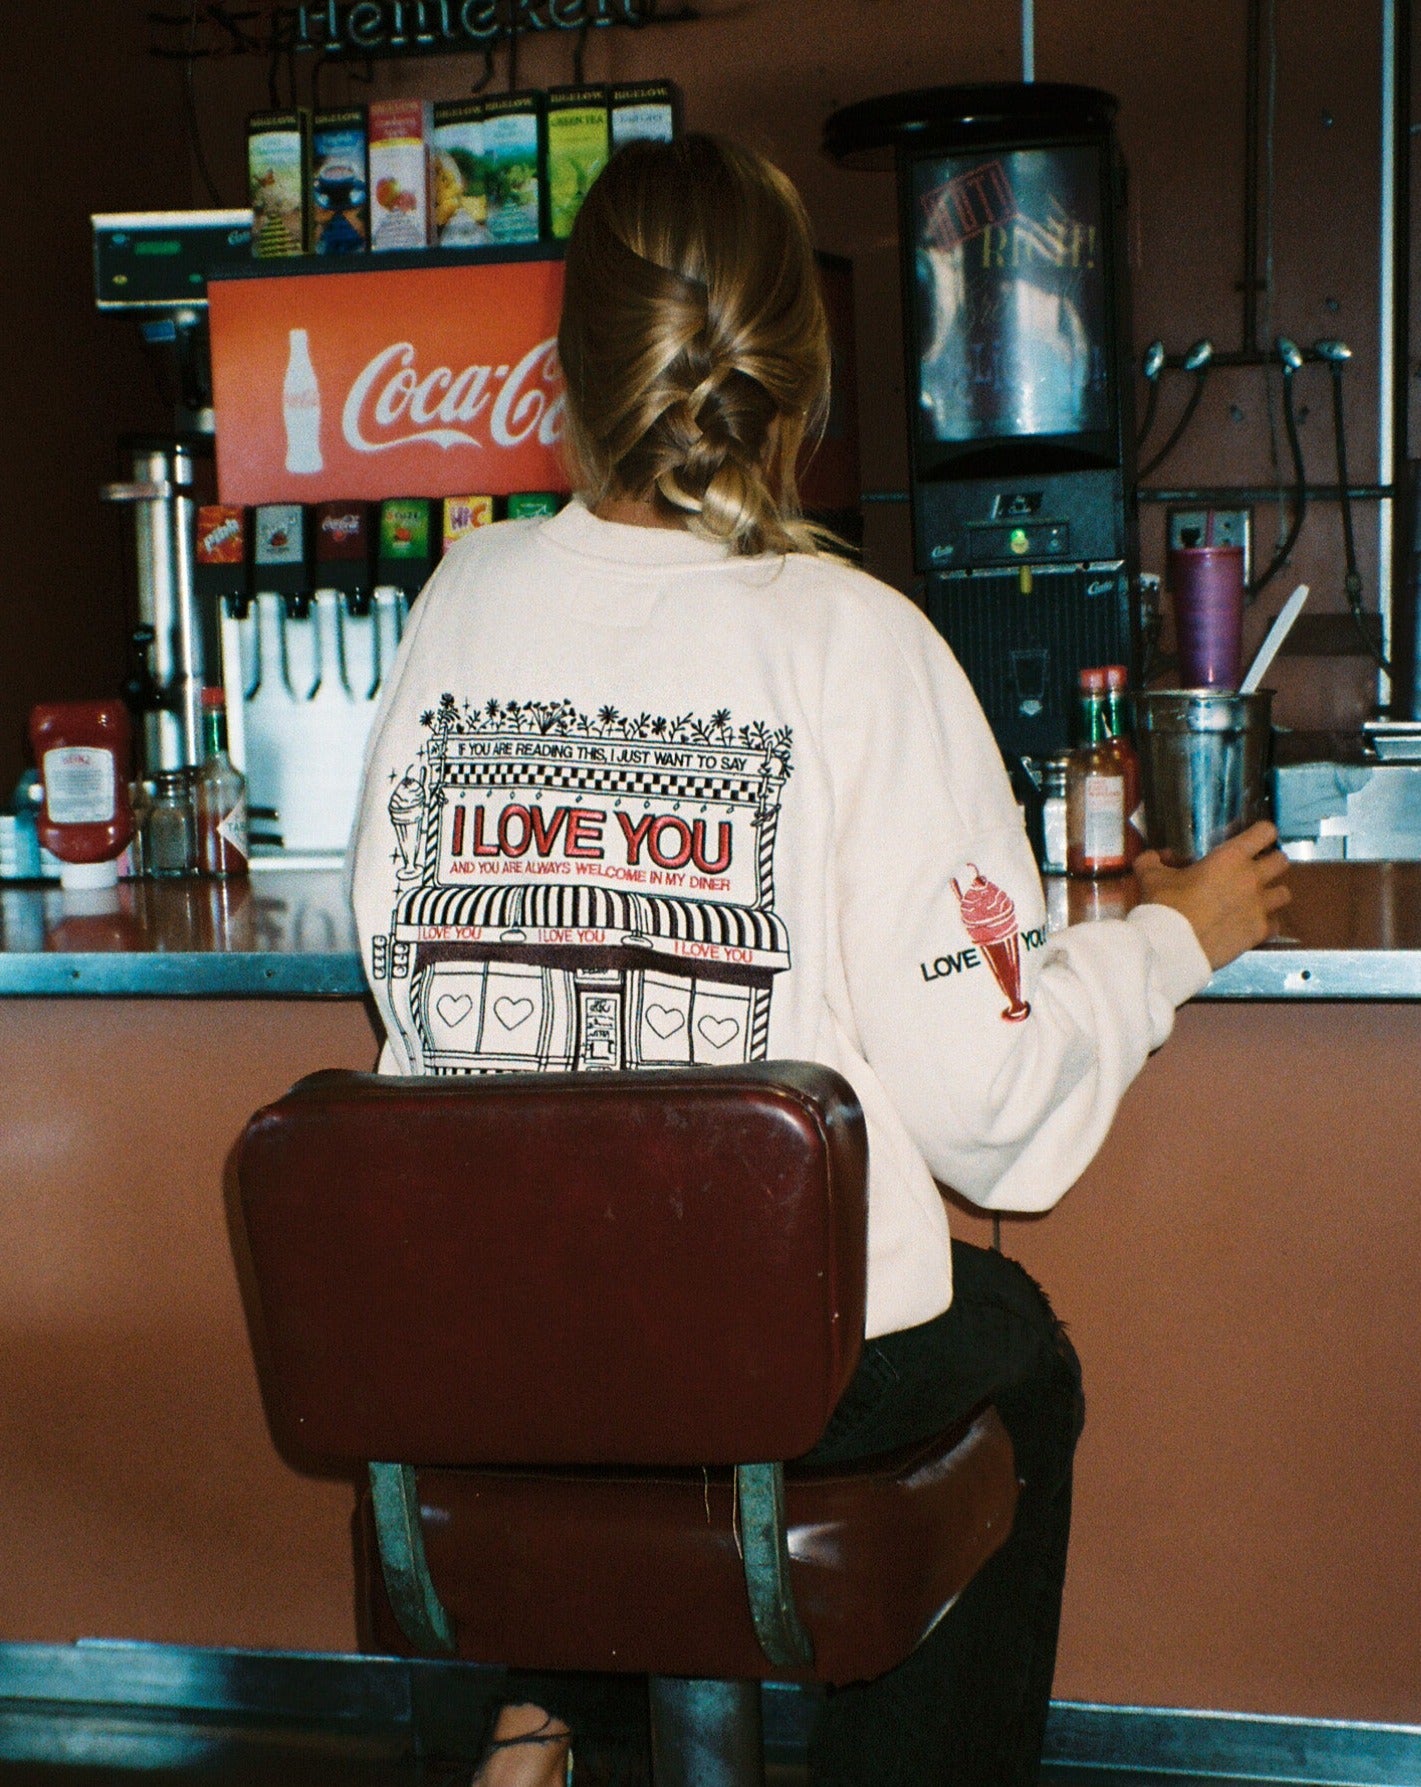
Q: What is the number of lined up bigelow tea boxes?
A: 7